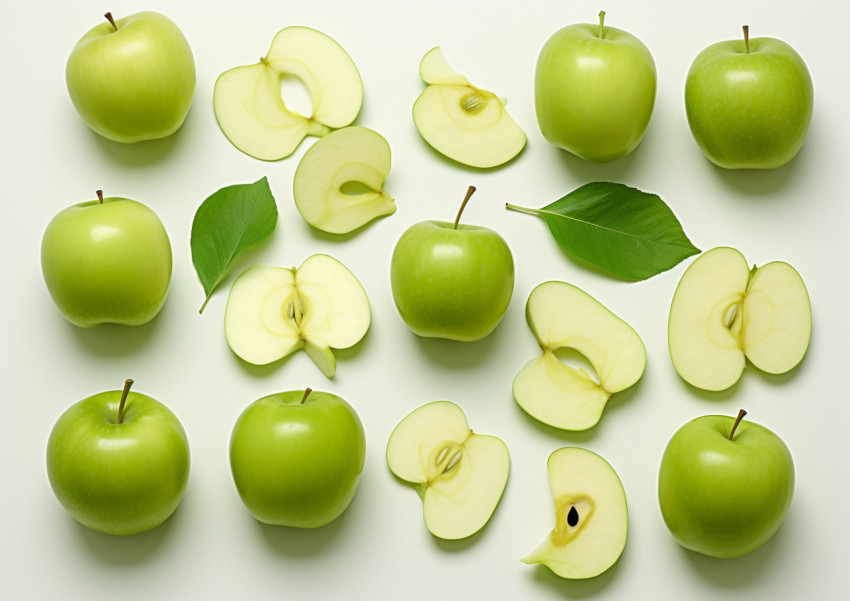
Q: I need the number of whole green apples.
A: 8